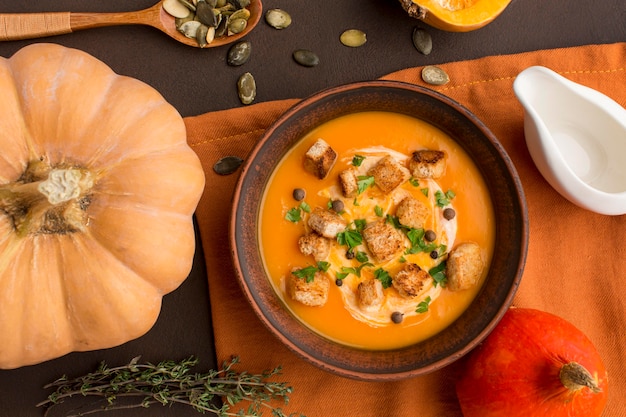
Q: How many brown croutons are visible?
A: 12